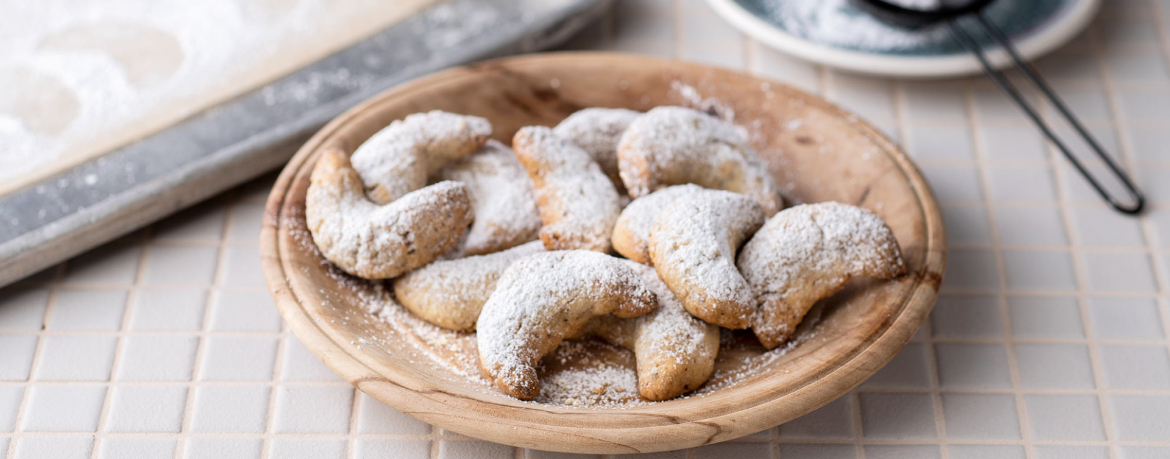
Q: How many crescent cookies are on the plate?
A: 12